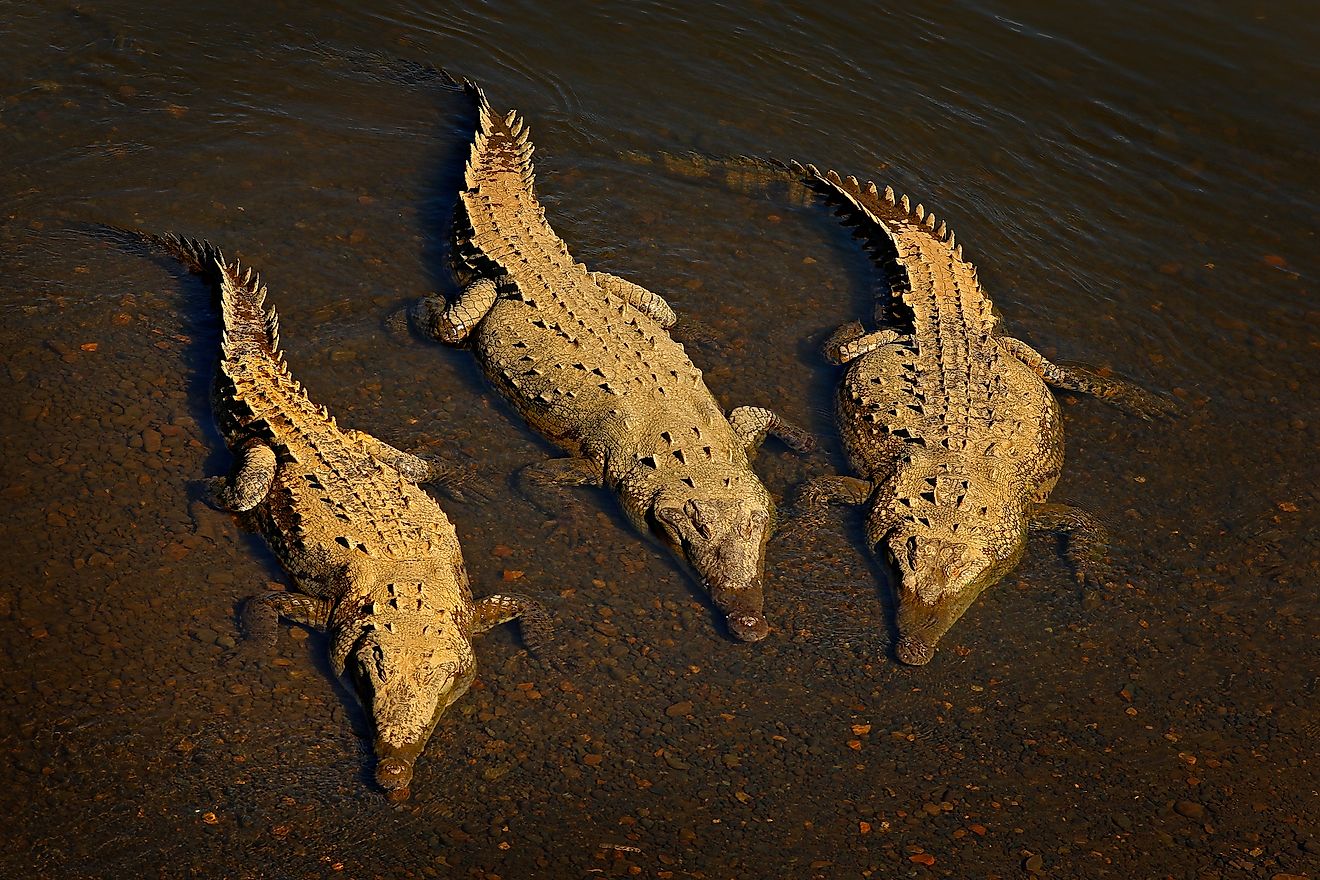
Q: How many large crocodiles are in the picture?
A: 3